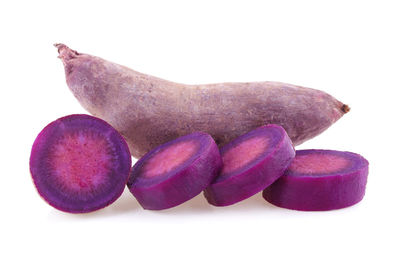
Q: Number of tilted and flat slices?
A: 3